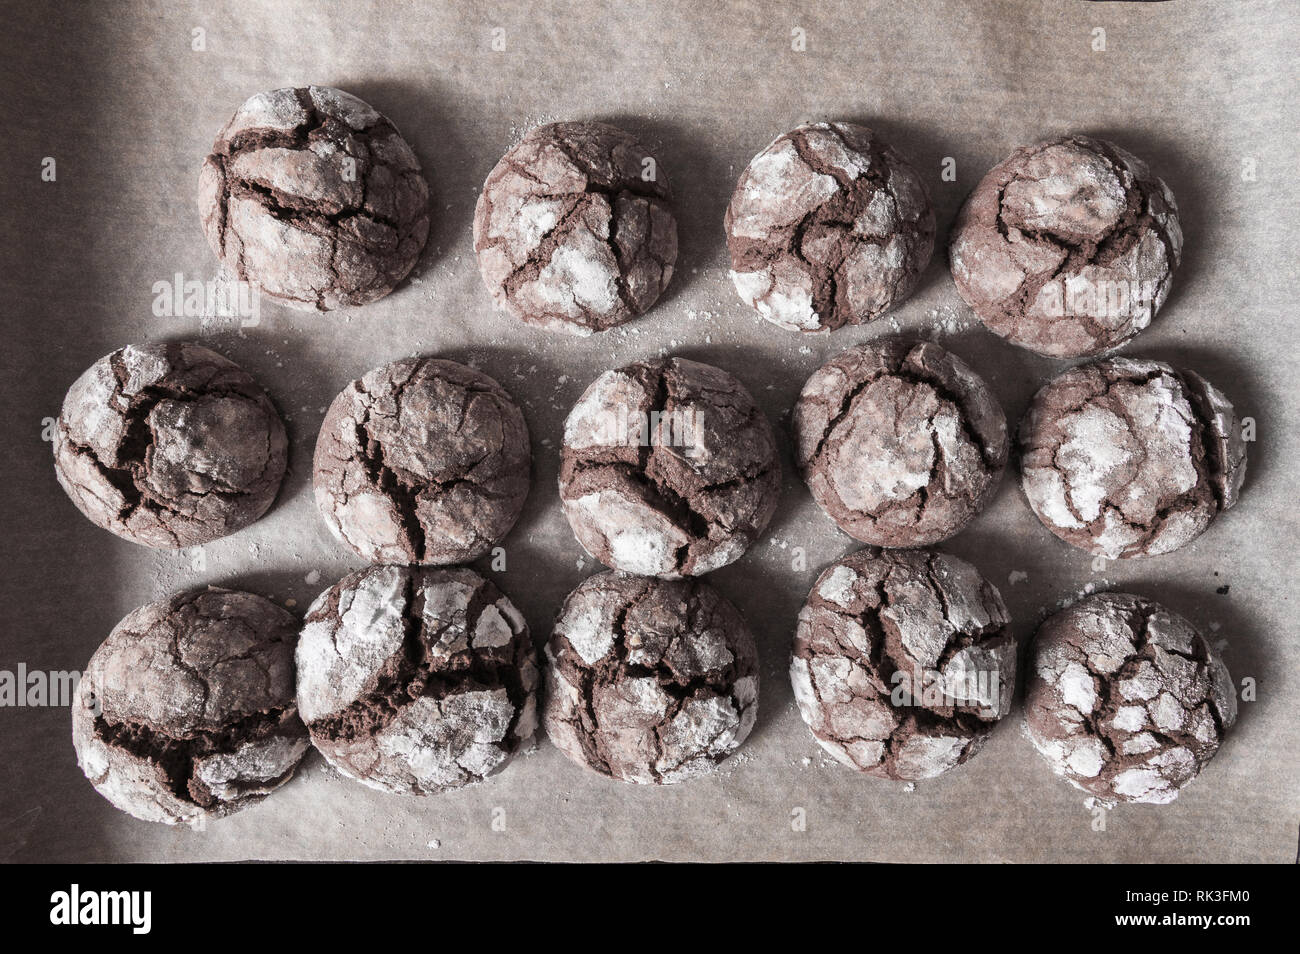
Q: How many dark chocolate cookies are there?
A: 14